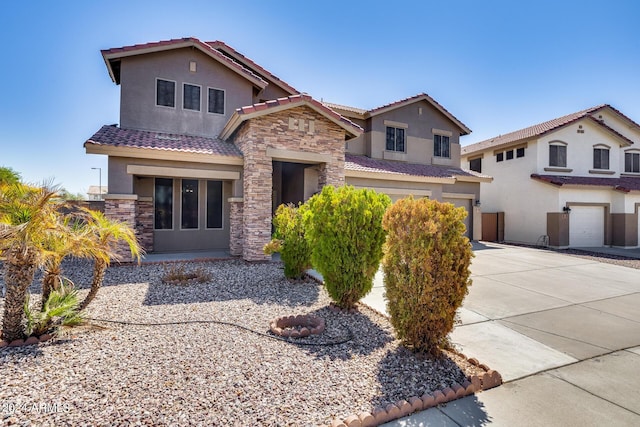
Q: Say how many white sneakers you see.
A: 0